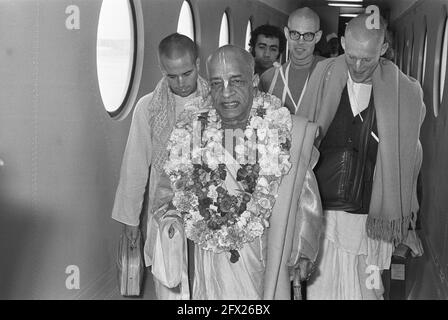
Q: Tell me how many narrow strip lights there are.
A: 3